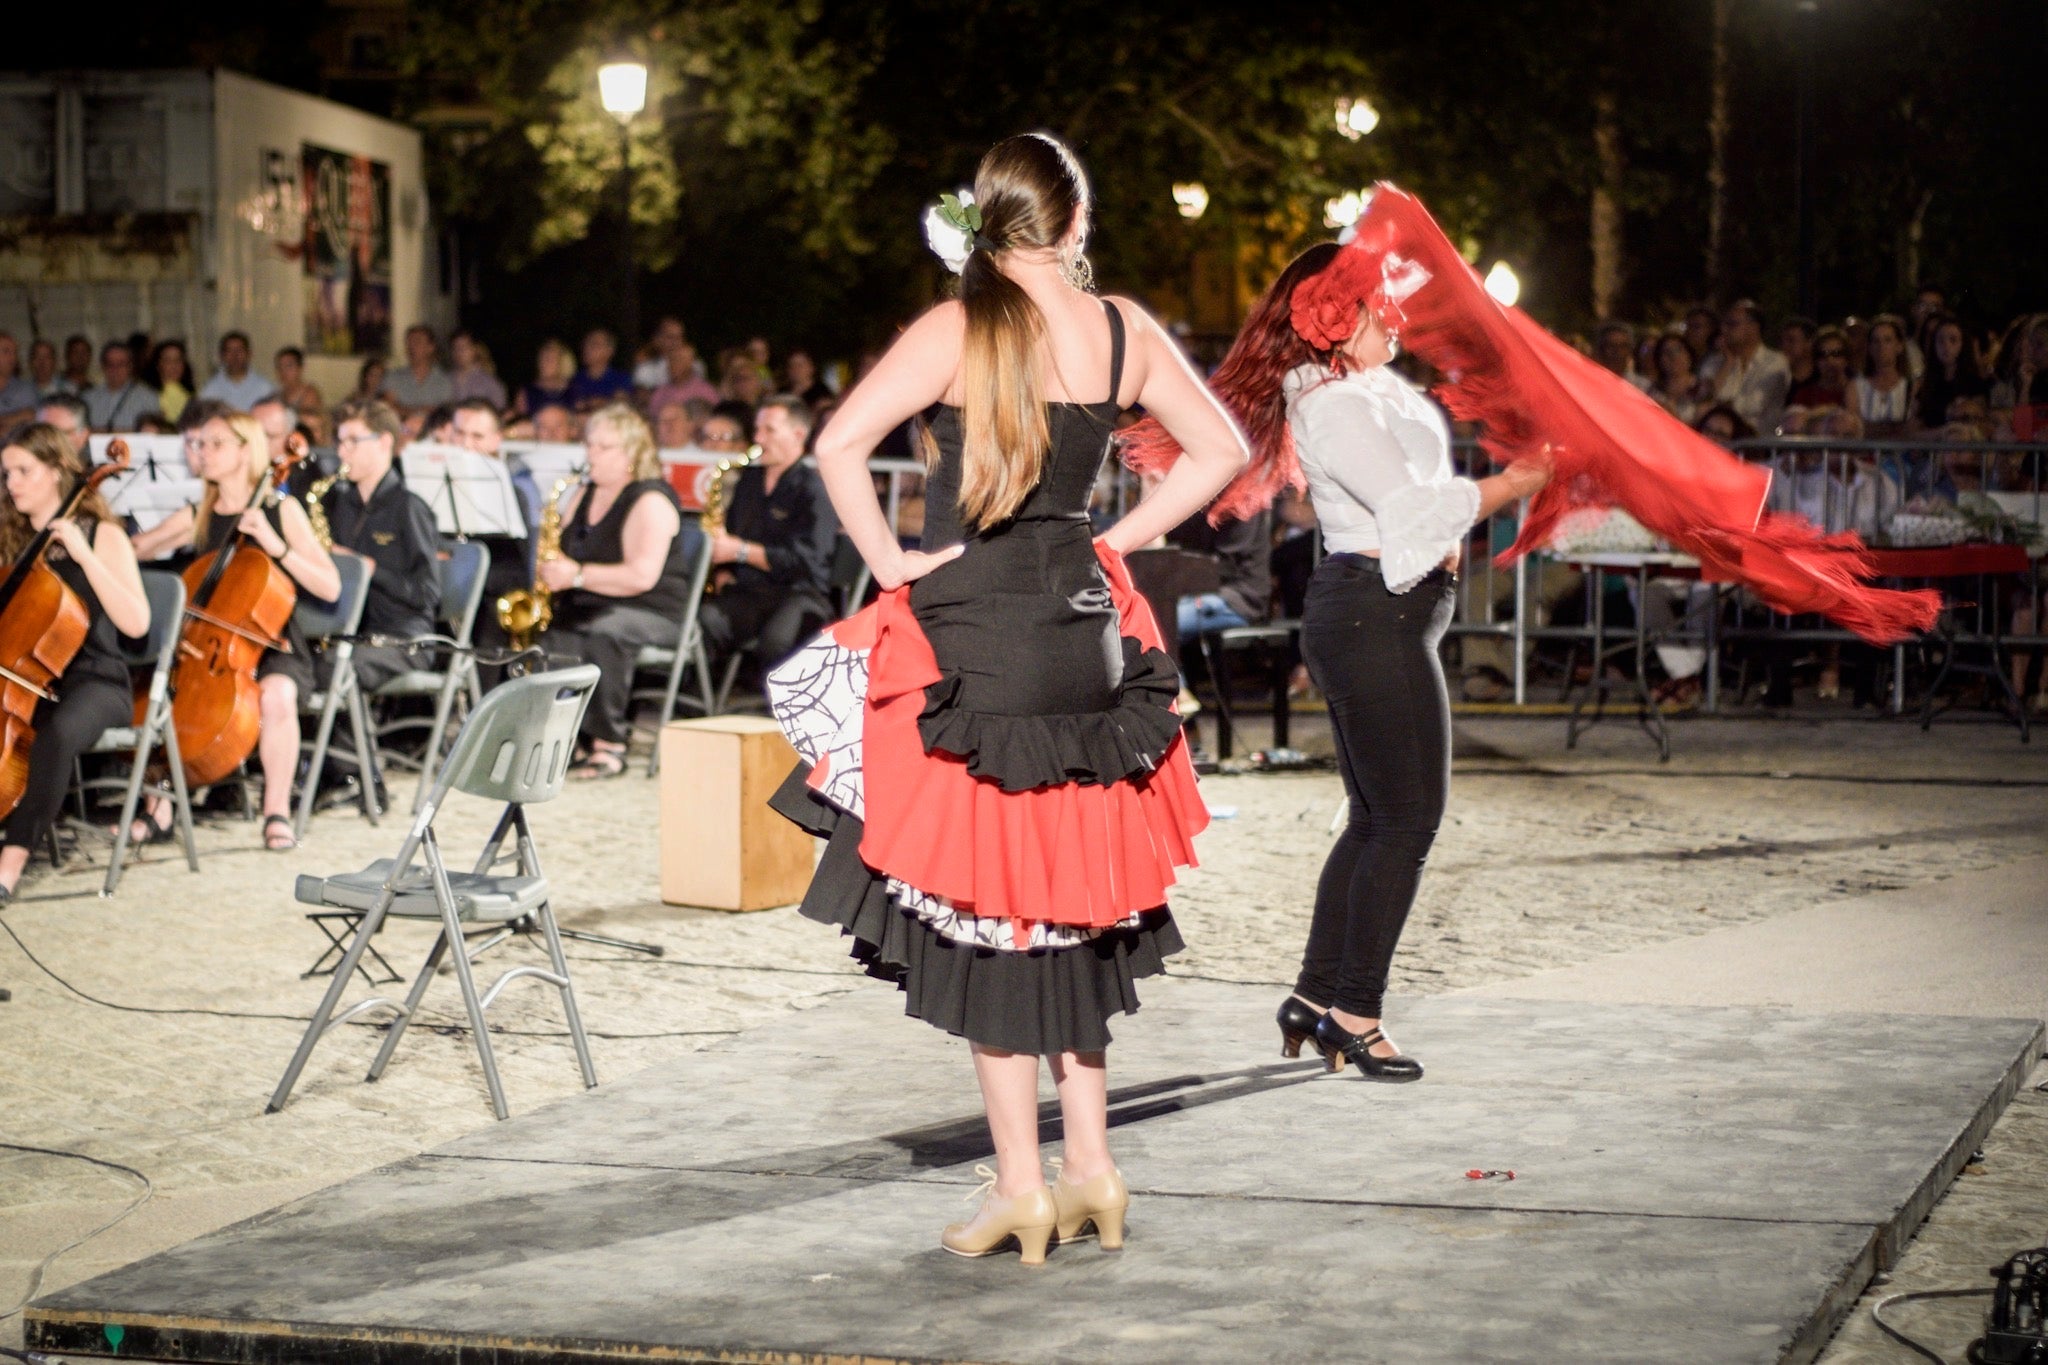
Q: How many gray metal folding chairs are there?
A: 6